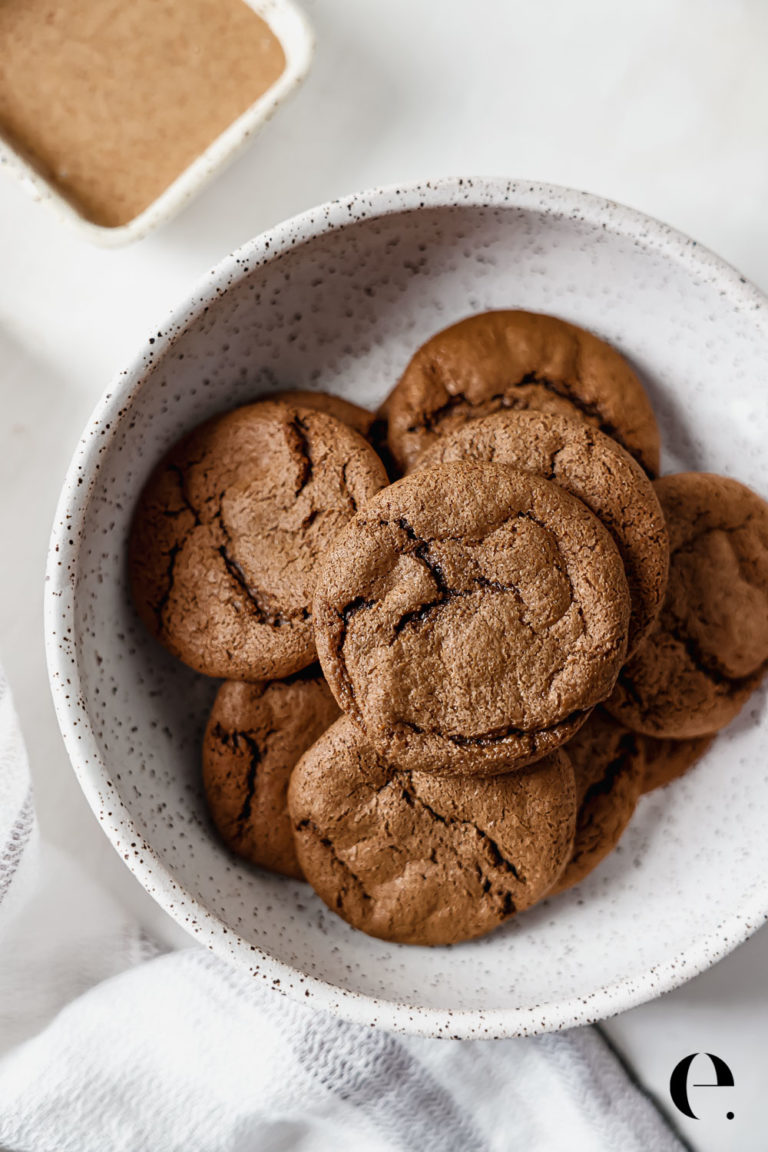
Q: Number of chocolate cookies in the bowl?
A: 10